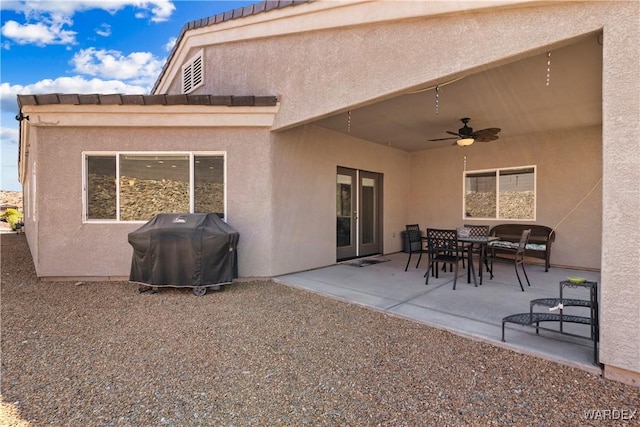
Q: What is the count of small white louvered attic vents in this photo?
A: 1